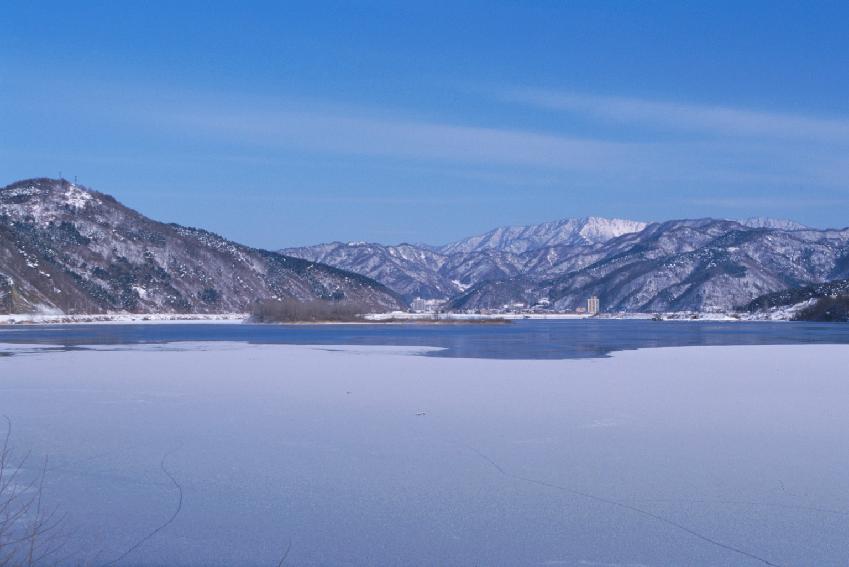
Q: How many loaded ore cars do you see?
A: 0